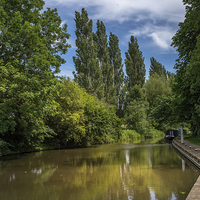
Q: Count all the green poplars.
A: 5